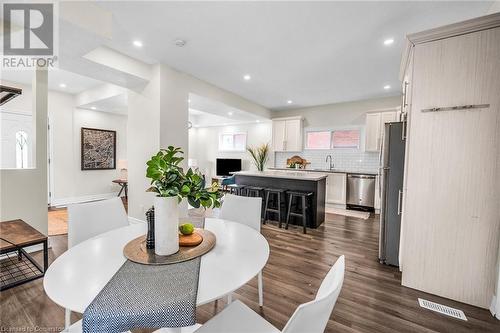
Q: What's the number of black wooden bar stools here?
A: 4